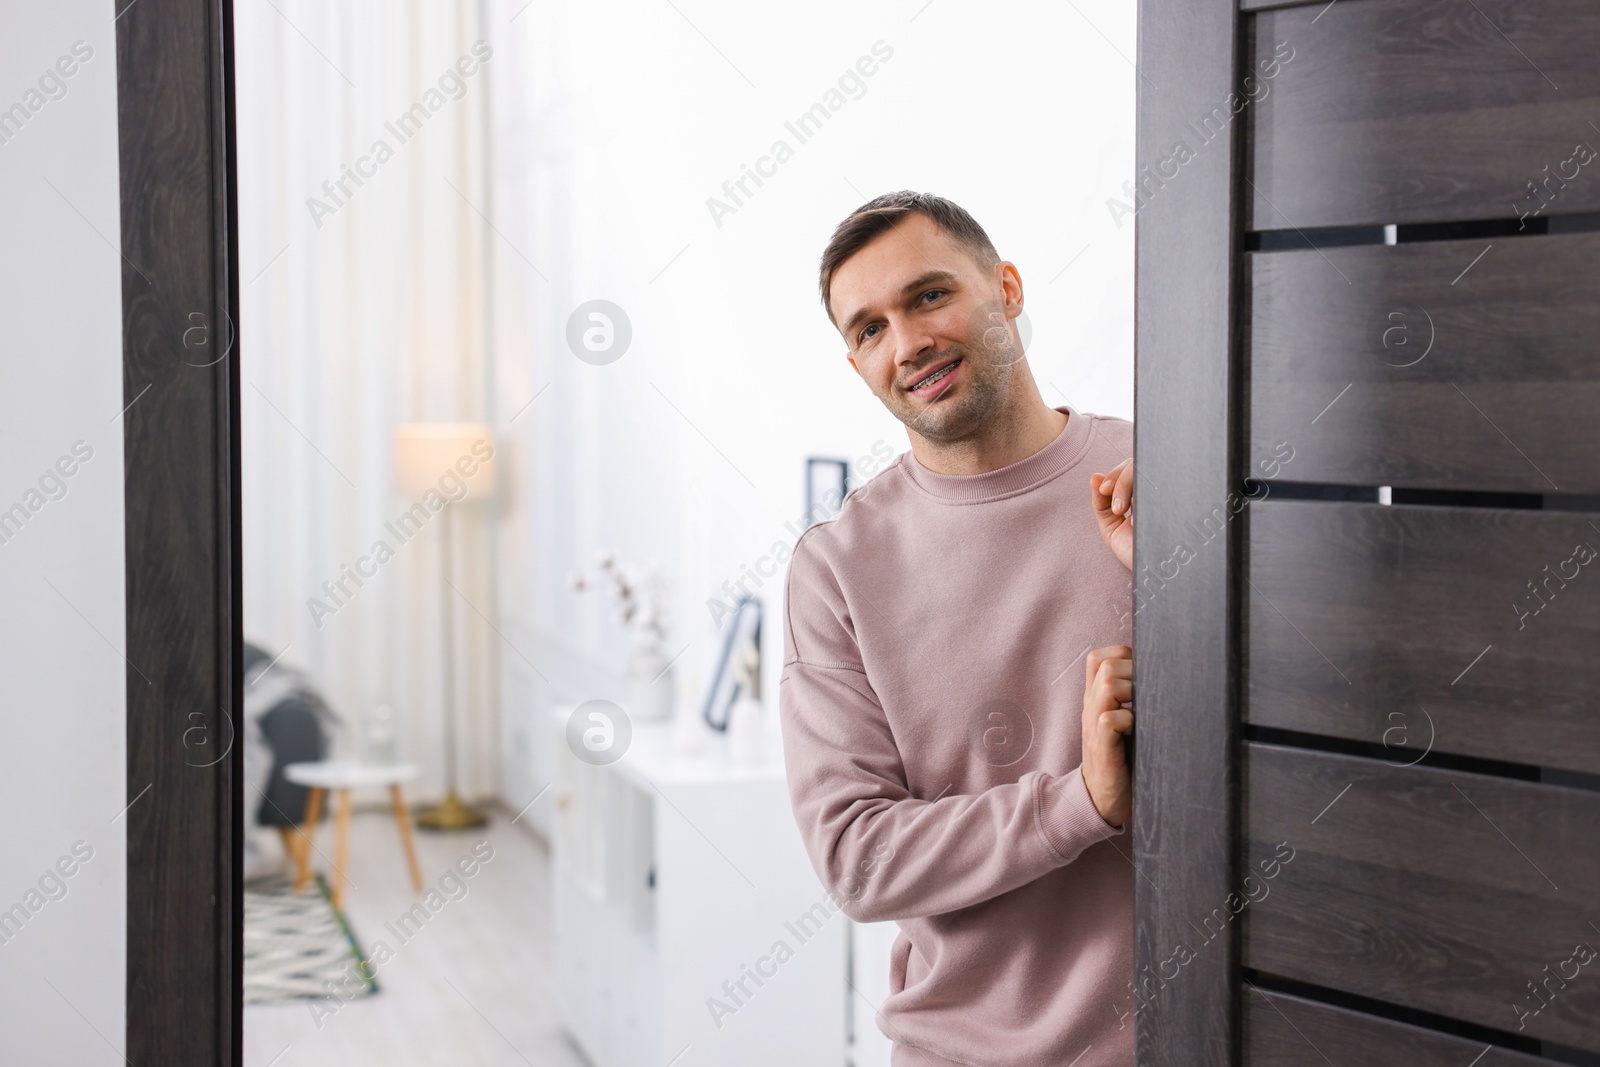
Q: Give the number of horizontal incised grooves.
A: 4